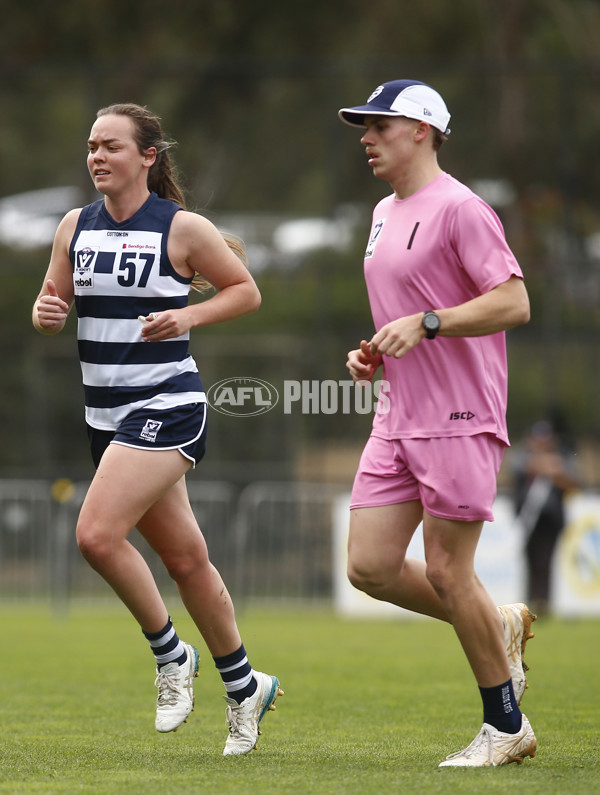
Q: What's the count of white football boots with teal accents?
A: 2